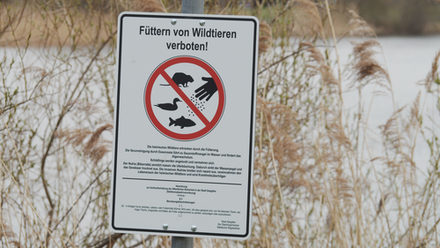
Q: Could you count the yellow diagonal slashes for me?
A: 0